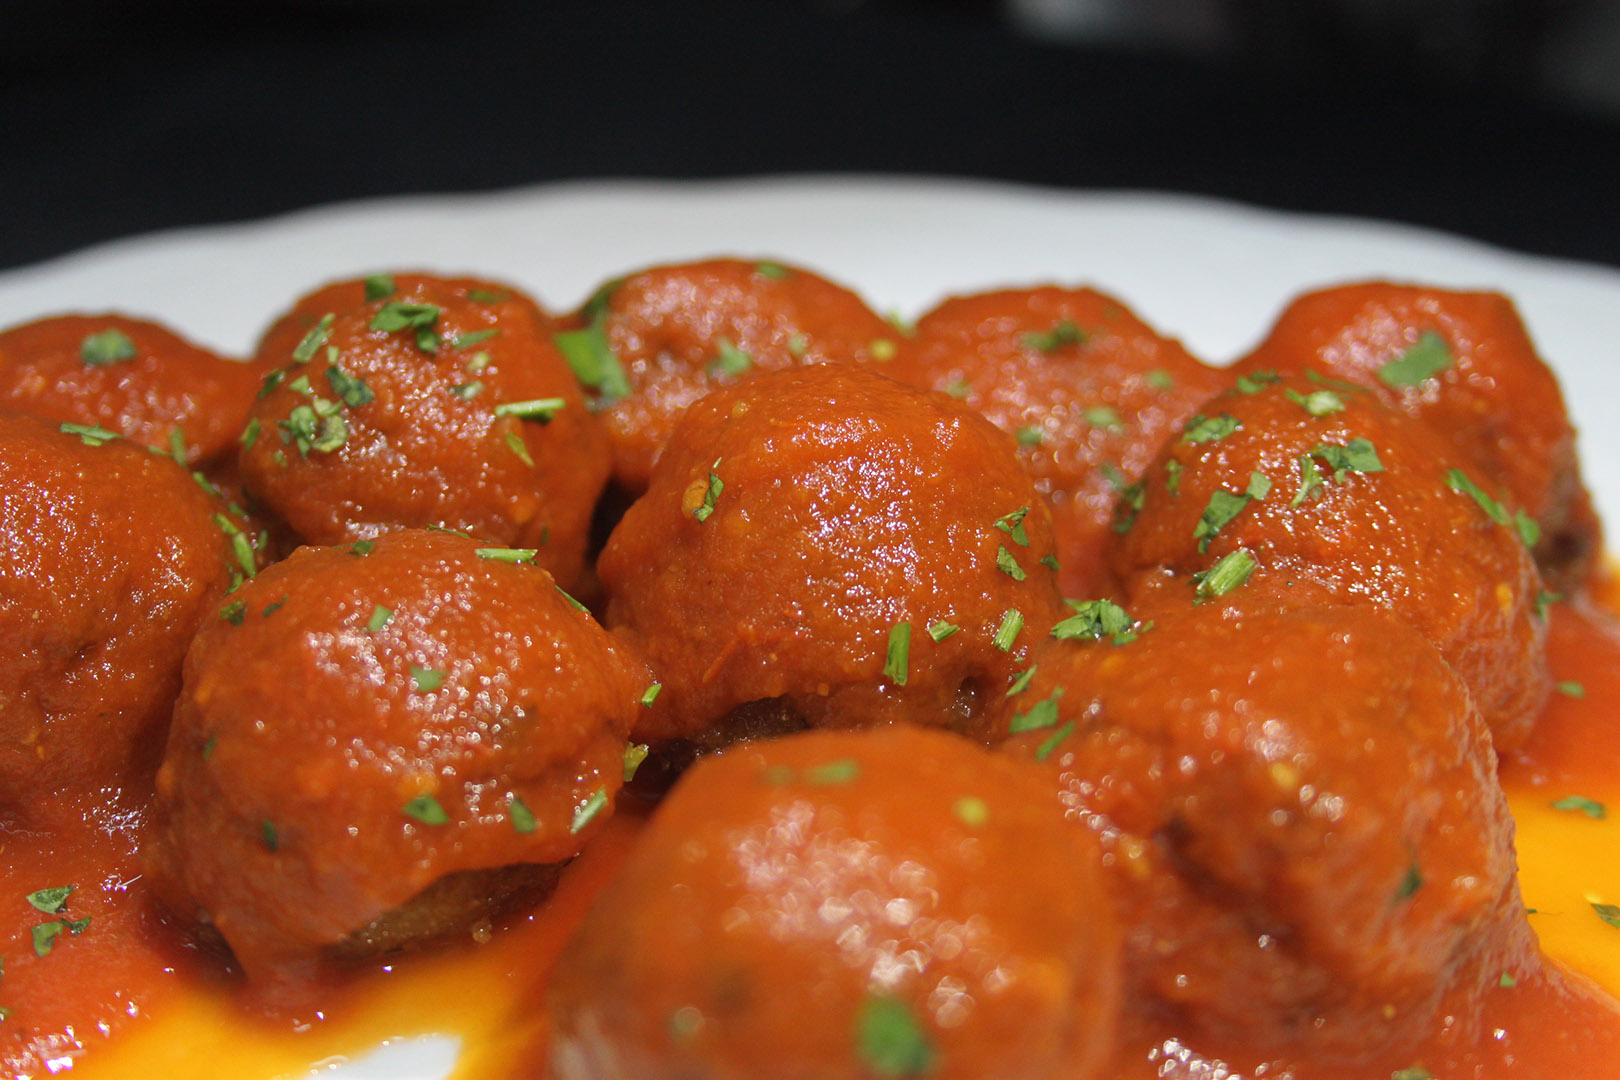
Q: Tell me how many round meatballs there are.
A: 11